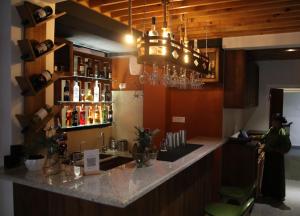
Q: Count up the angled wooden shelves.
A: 4